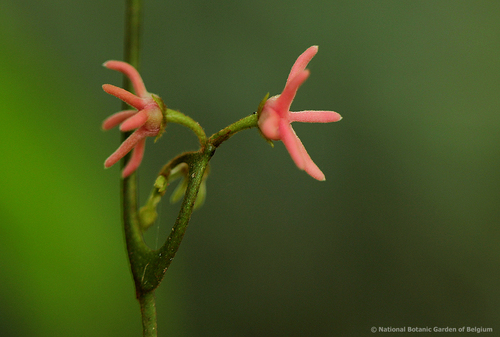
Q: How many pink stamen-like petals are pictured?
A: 11